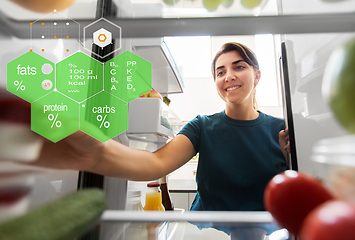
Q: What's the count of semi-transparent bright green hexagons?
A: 5